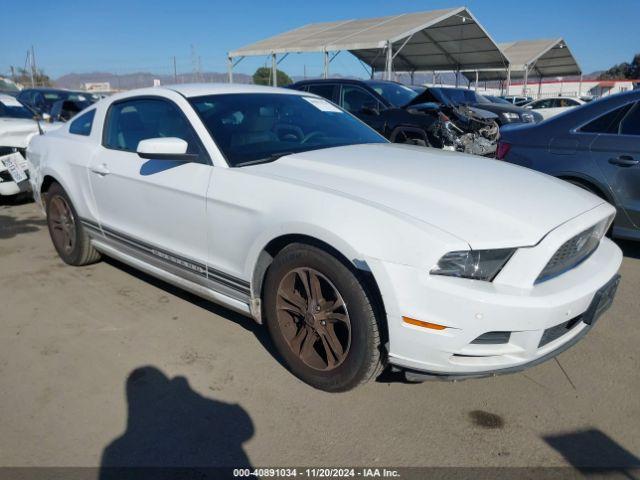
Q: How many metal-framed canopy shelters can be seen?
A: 2